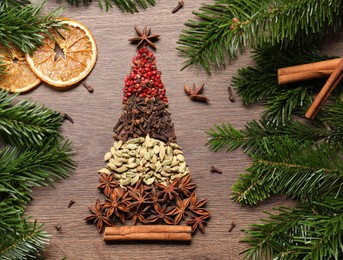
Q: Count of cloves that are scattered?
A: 8